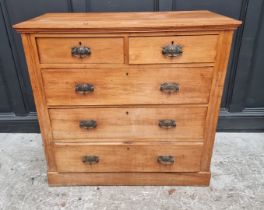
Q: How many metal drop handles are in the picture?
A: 8